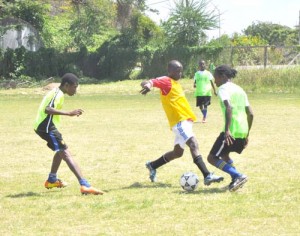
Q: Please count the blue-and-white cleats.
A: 2